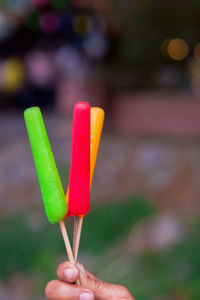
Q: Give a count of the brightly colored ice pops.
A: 3